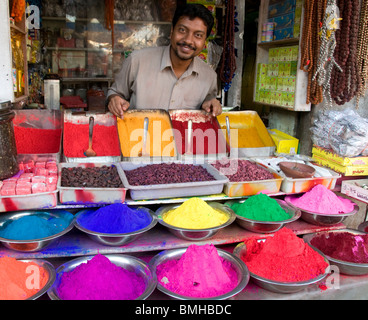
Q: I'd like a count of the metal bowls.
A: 10